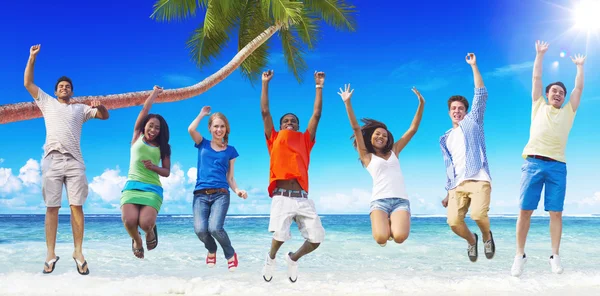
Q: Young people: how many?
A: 7